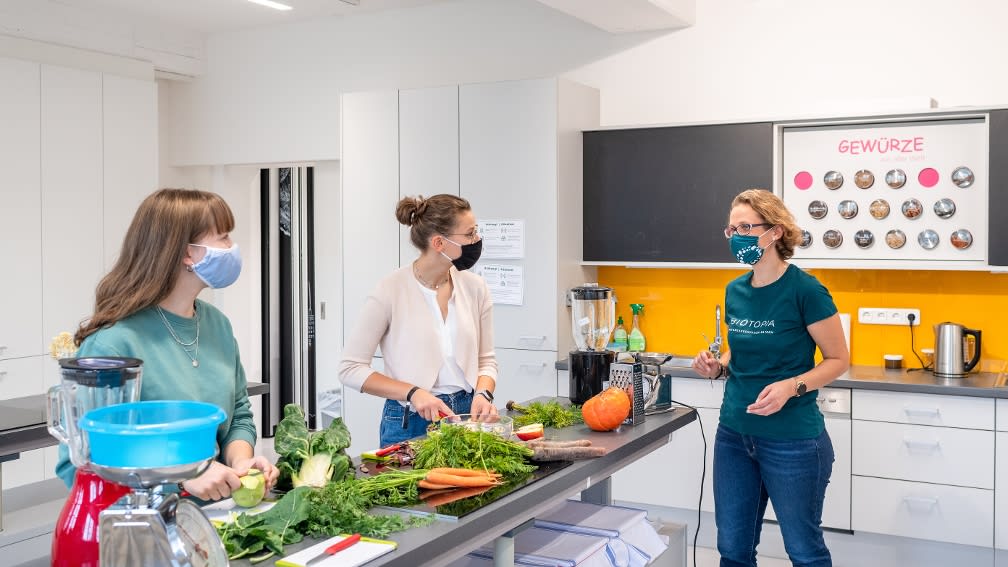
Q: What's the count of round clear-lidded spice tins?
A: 15